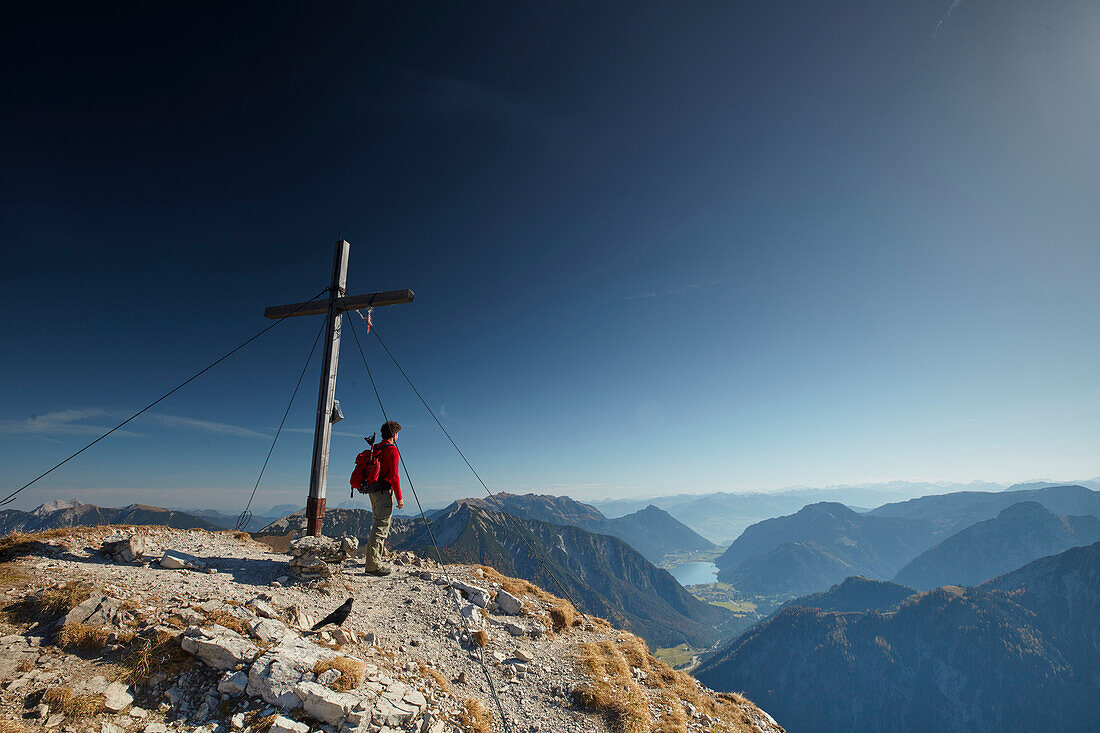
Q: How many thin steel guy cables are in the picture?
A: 4